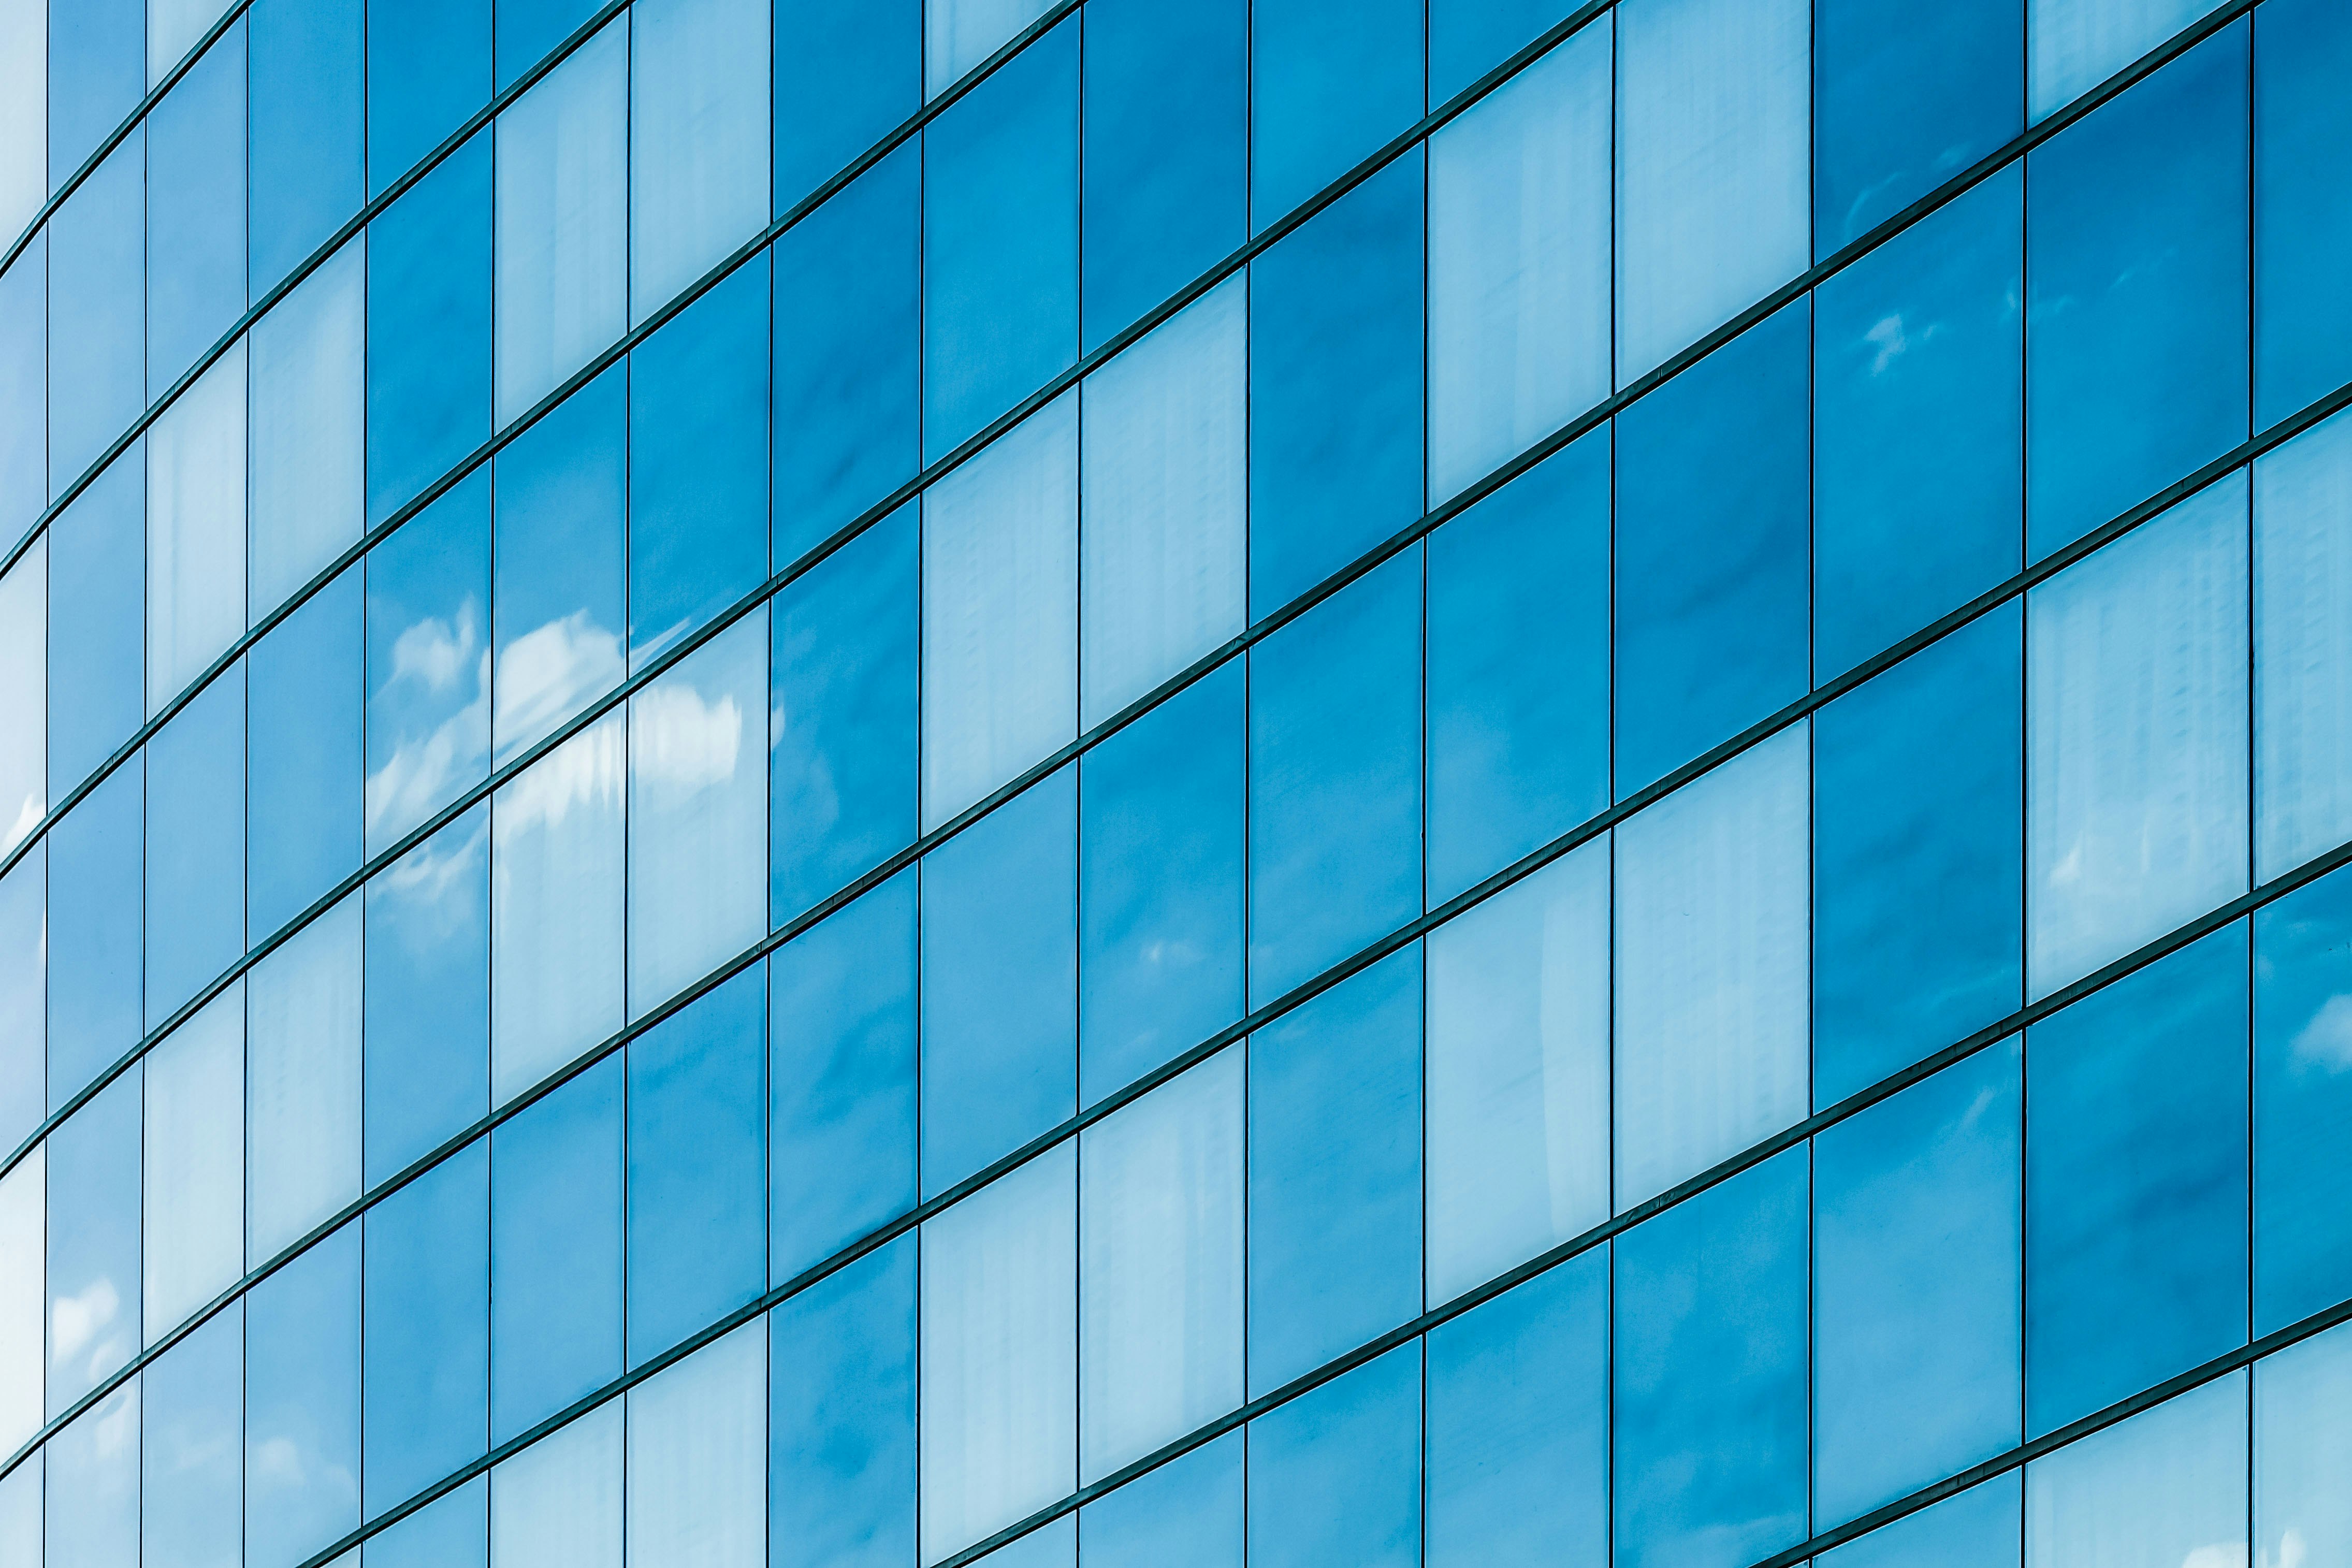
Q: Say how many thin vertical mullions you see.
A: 15